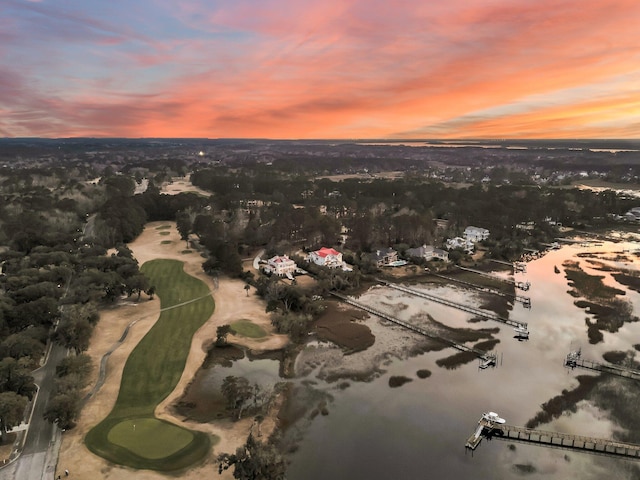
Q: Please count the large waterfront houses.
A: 6